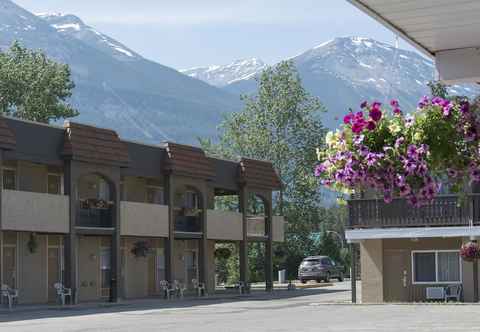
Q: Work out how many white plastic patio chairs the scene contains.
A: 7